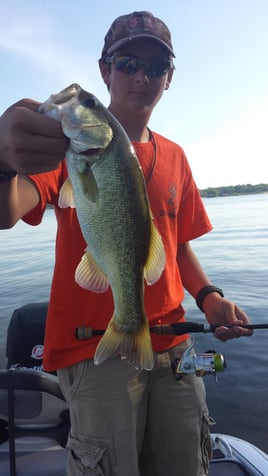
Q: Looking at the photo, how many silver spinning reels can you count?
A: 1